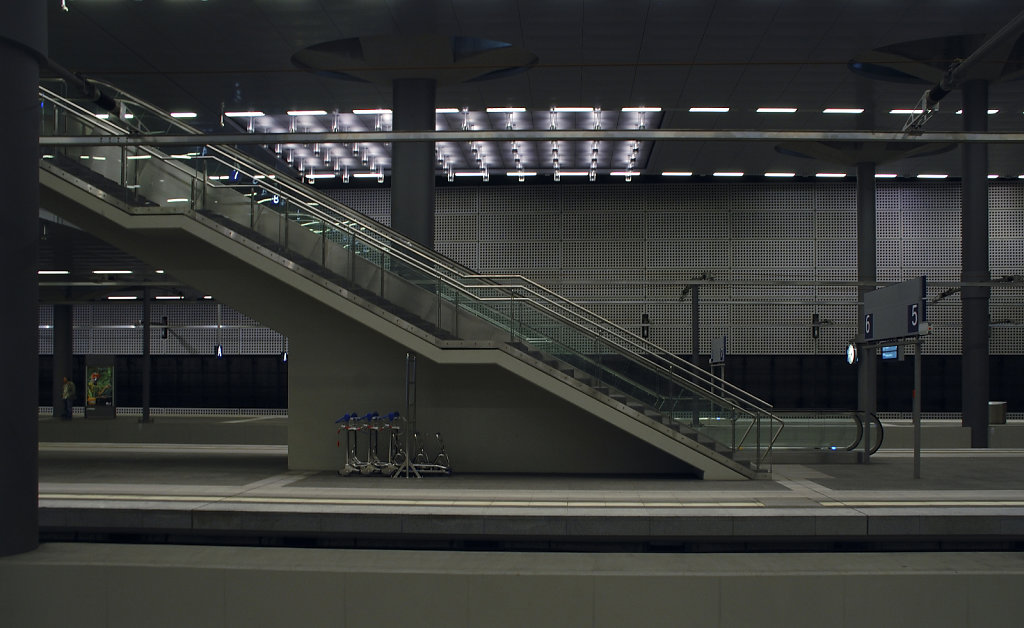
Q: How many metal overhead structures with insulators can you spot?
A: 2